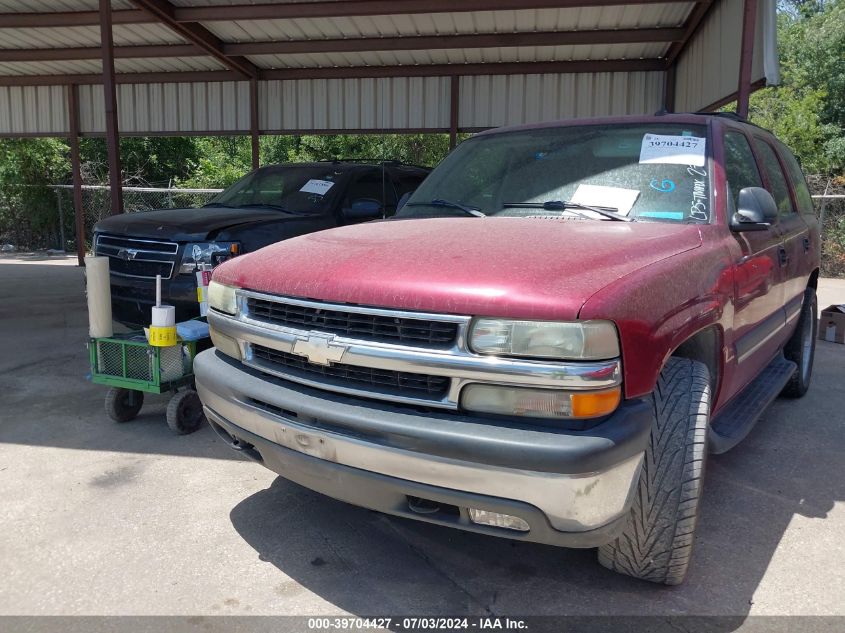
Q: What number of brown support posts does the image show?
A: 6